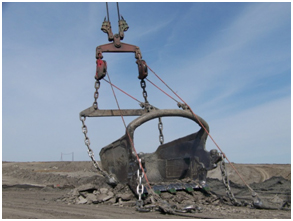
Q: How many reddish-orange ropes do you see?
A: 4